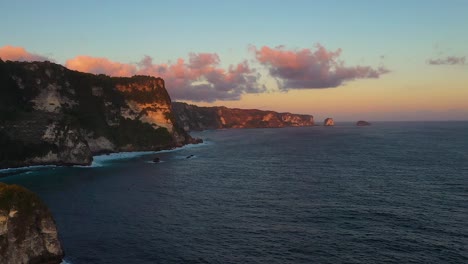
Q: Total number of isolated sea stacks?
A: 2